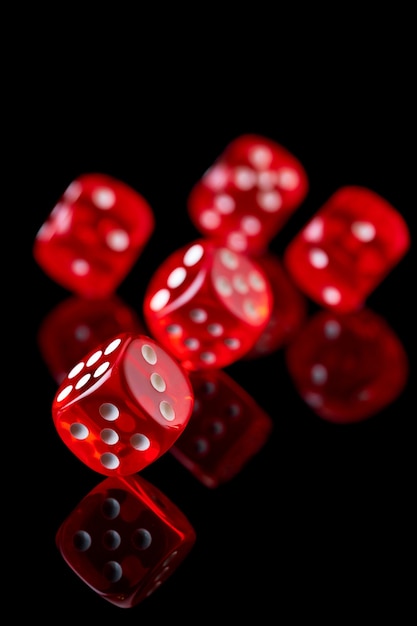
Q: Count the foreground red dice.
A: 2